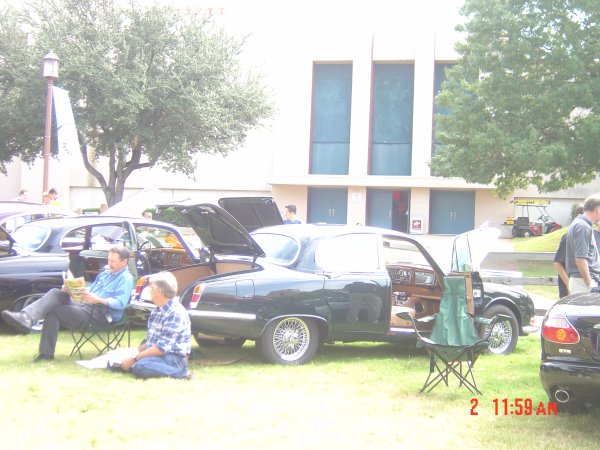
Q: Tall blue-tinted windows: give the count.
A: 3